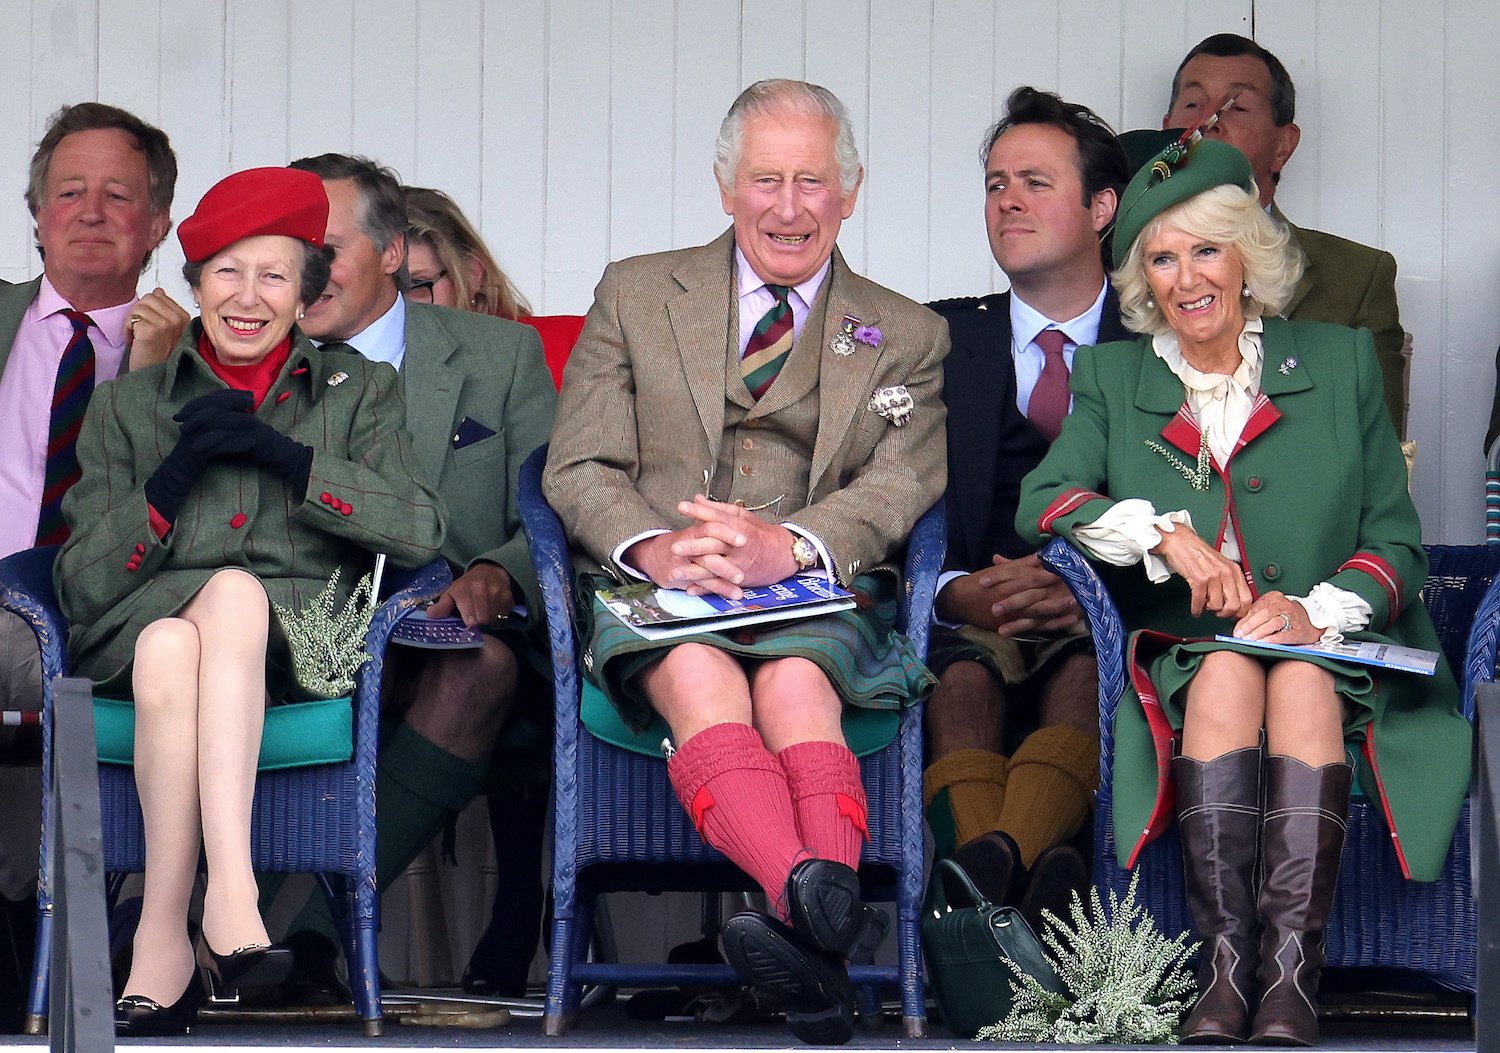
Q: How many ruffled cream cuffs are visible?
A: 2